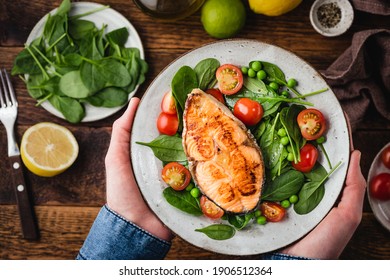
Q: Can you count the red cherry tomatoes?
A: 12